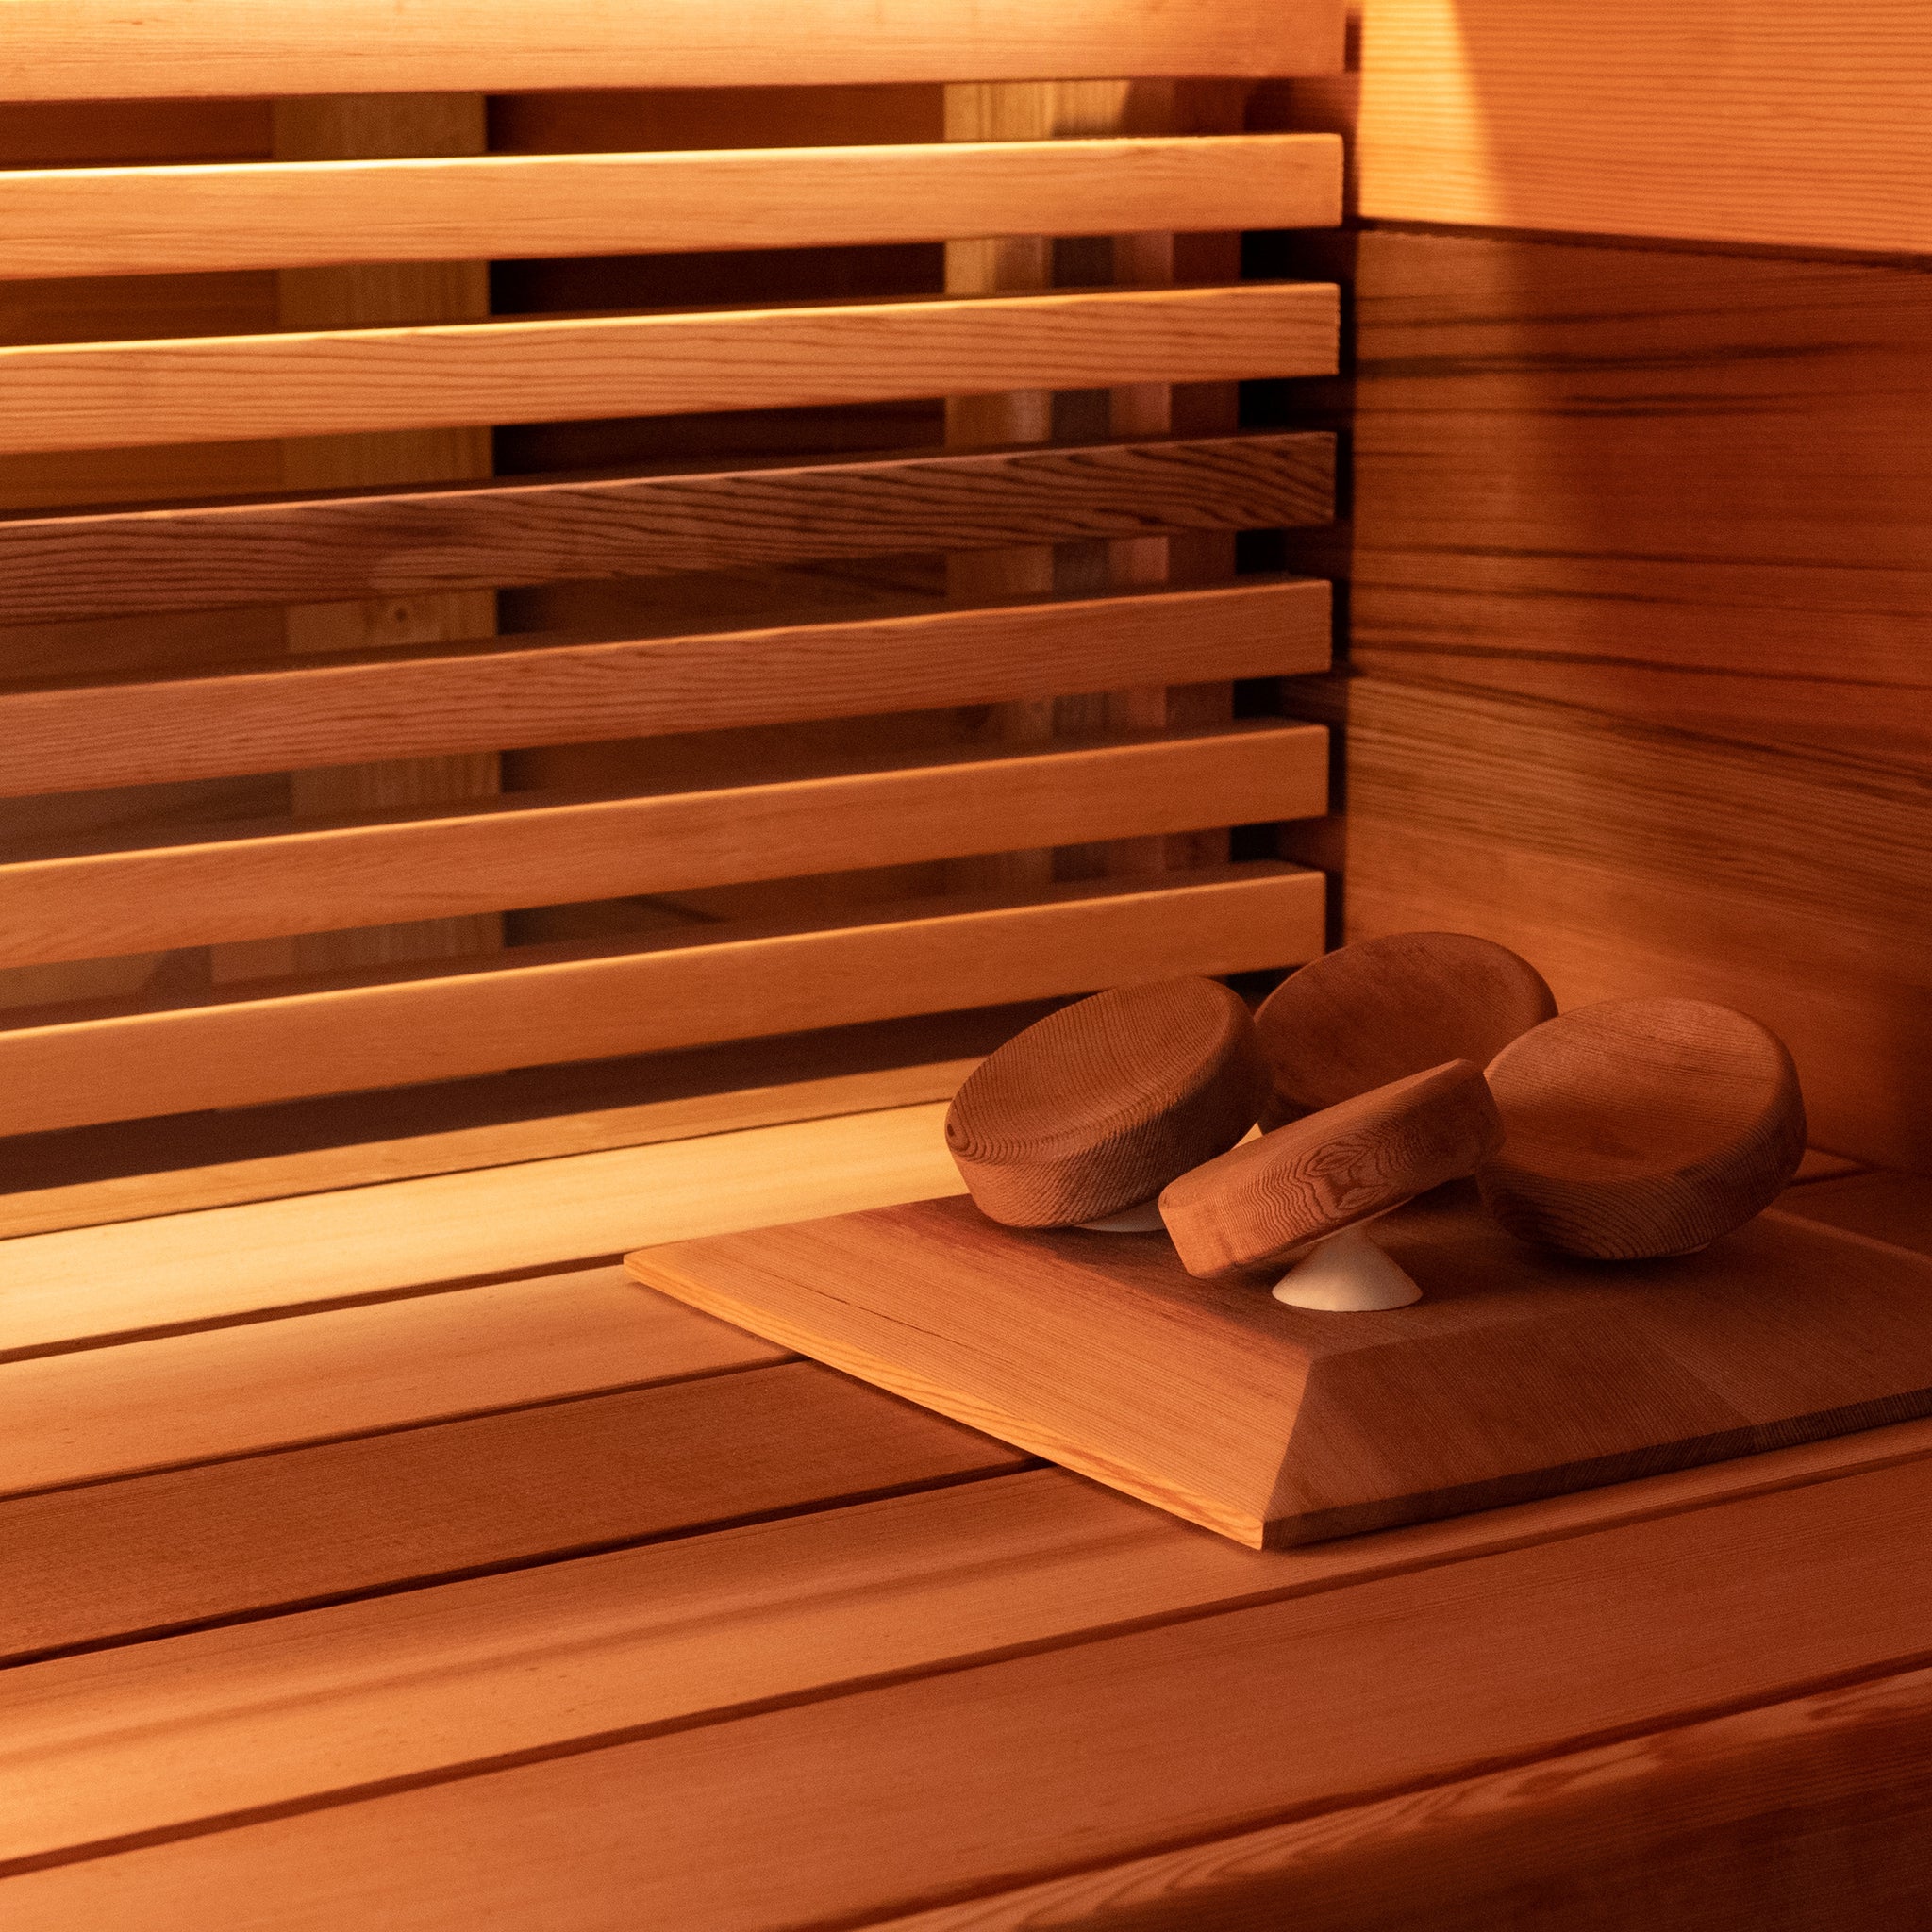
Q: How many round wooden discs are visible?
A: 4